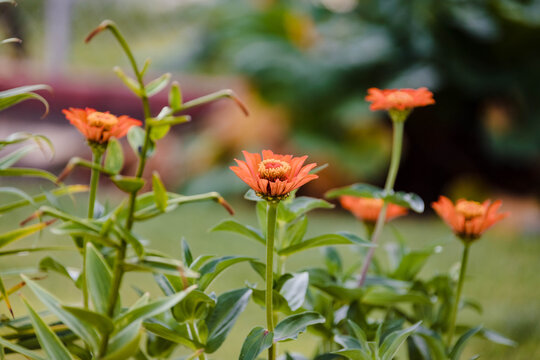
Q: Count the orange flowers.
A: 5